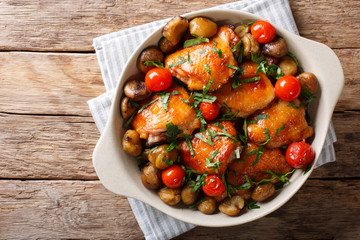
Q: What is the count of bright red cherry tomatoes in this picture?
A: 7